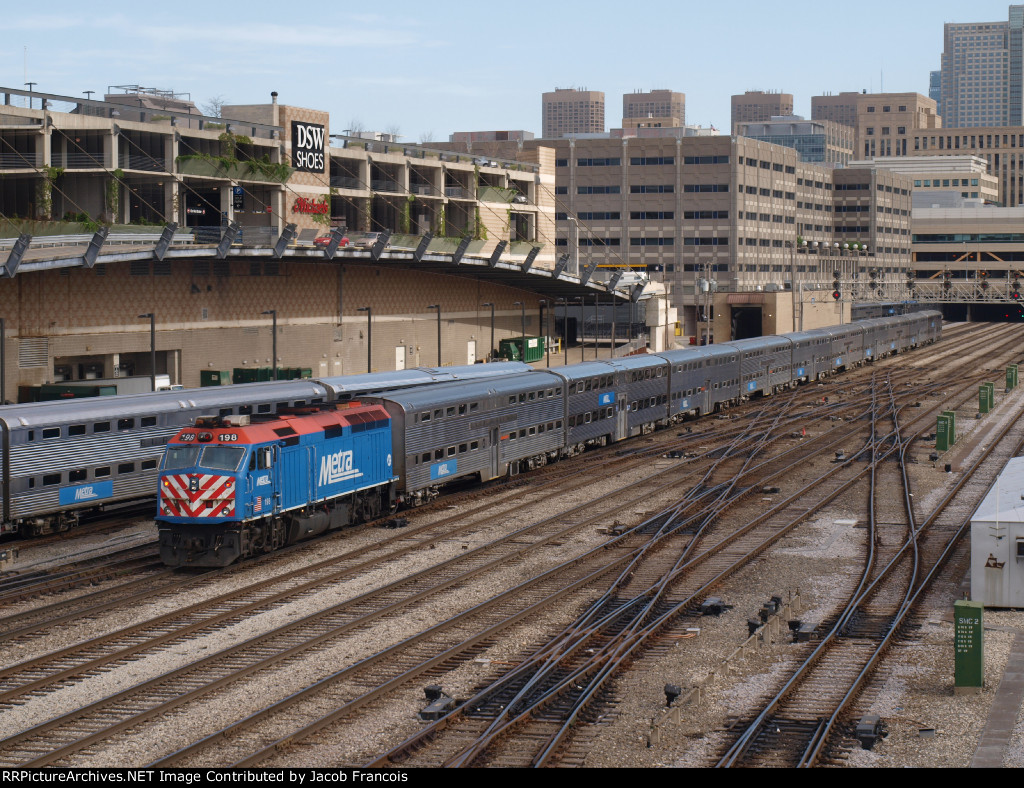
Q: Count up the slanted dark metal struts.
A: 15